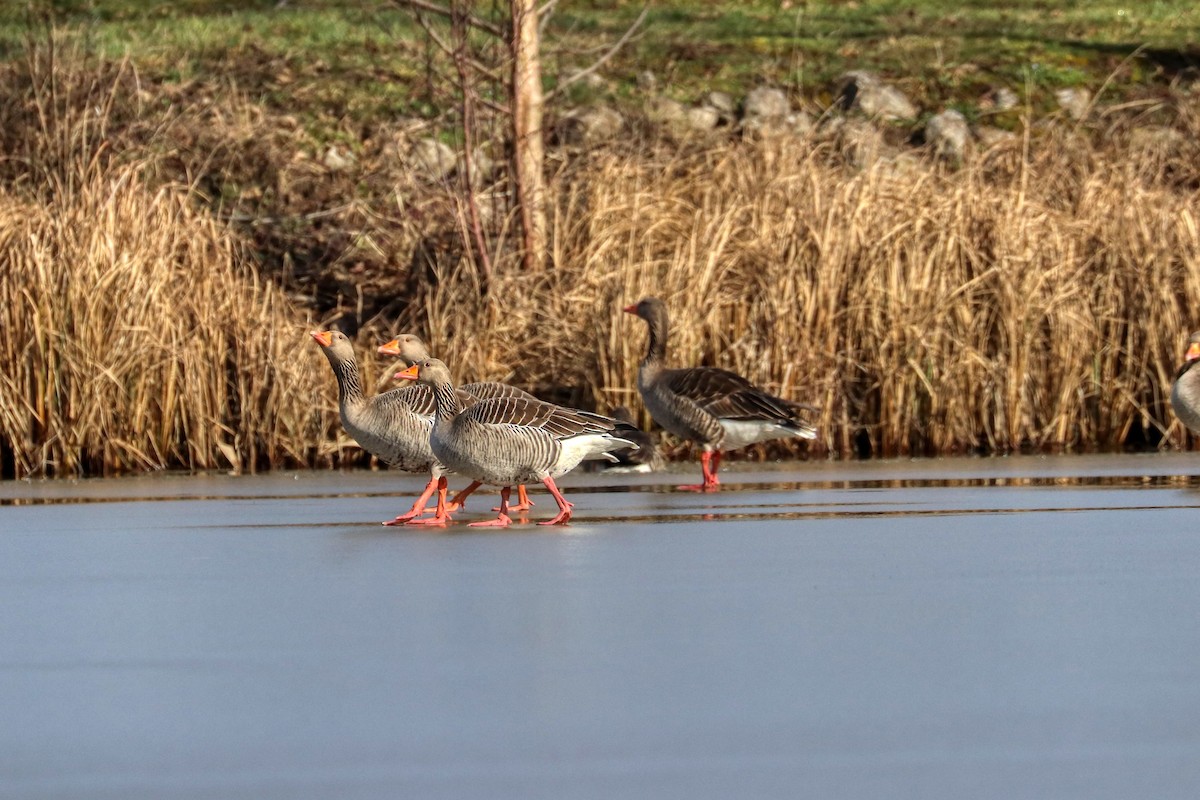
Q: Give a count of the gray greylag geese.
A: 5